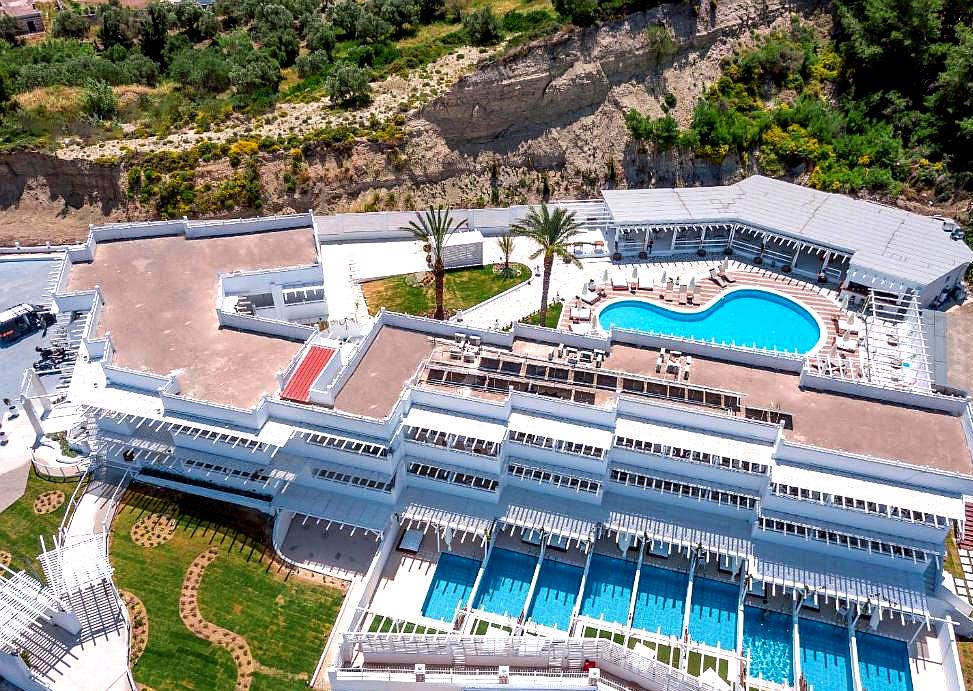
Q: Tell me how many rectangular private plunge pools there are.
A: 9